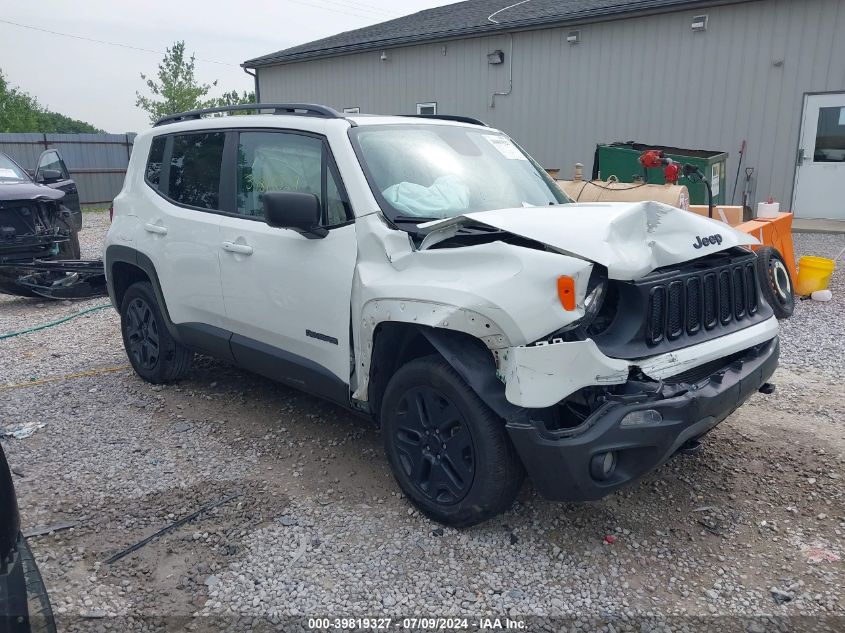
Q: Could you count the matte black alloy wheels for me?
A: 2